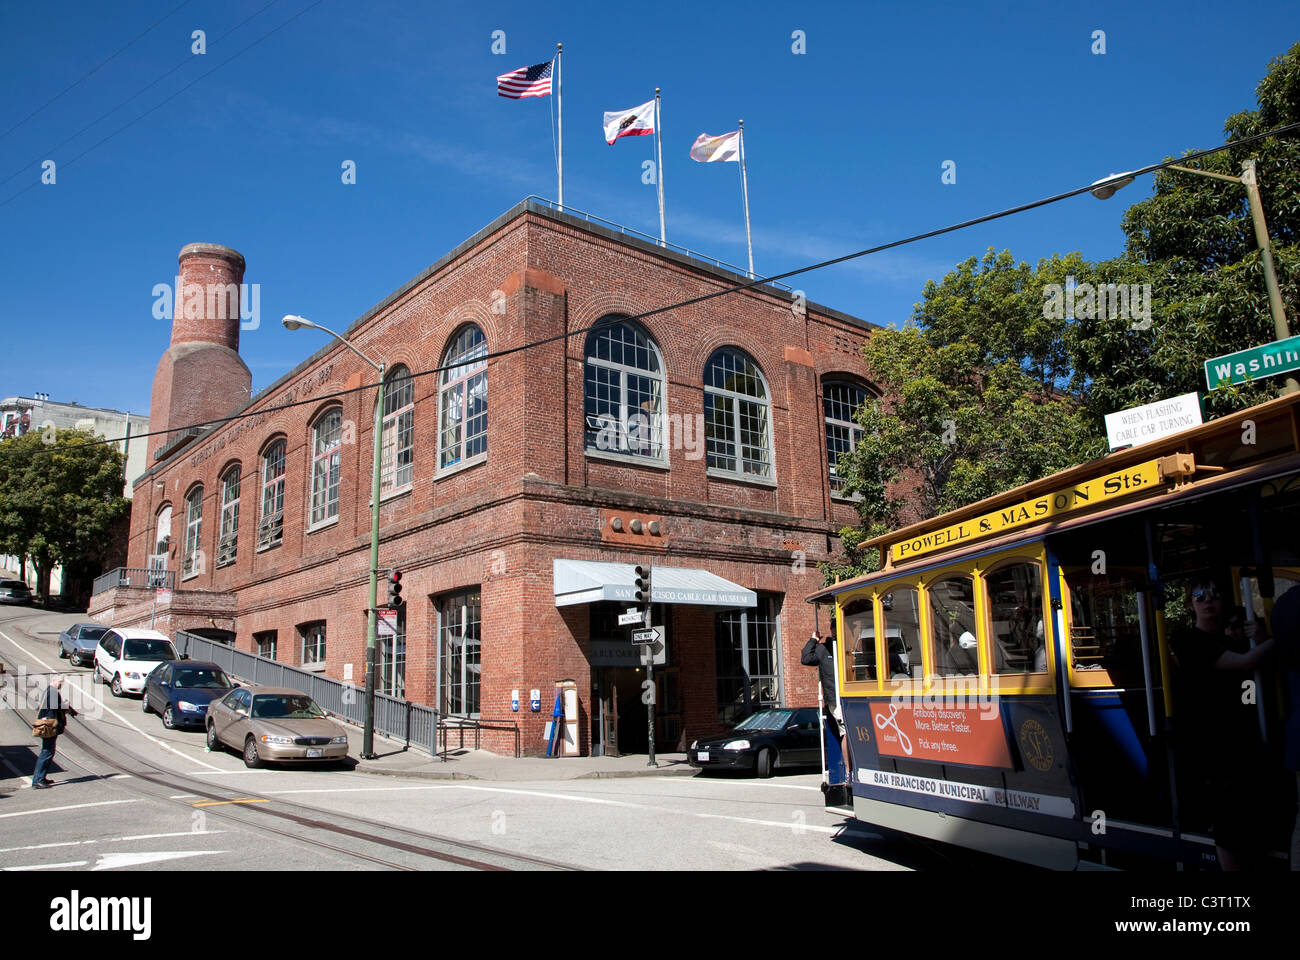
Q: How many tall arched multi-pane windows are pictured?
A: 9